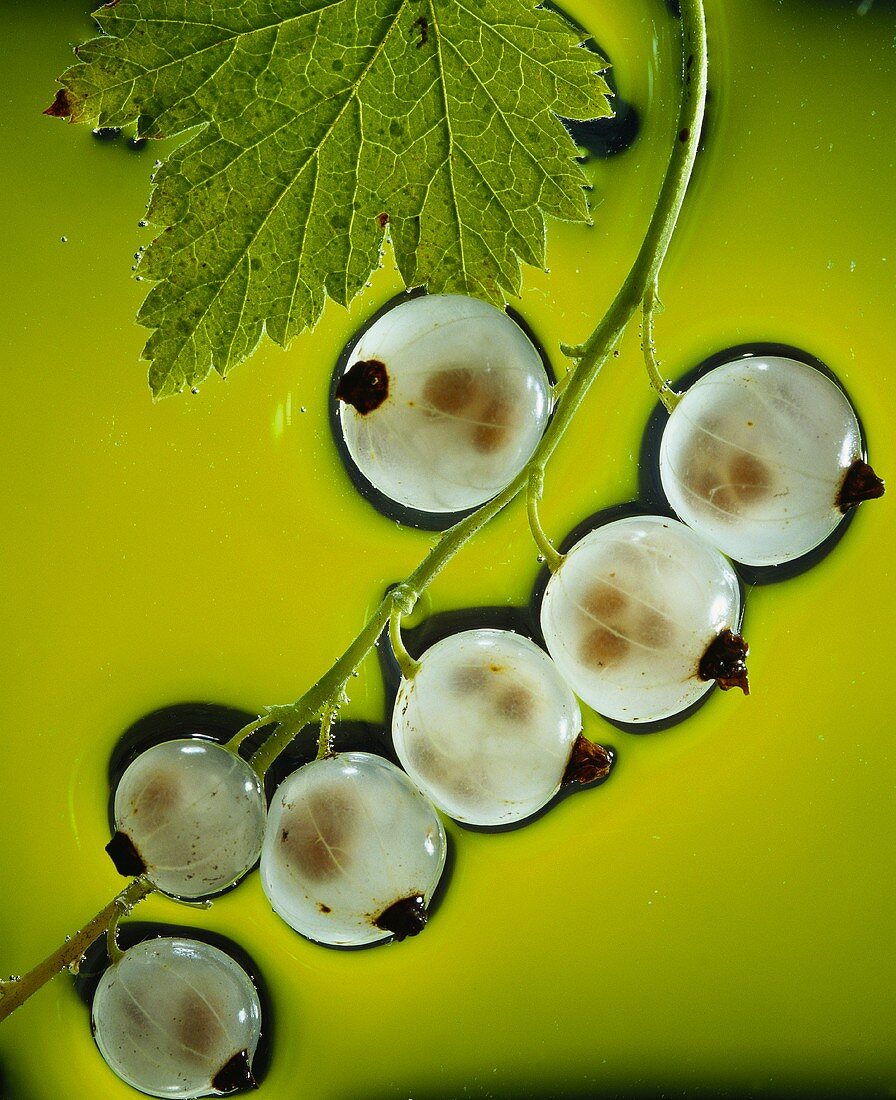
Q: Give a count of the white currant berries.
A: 7